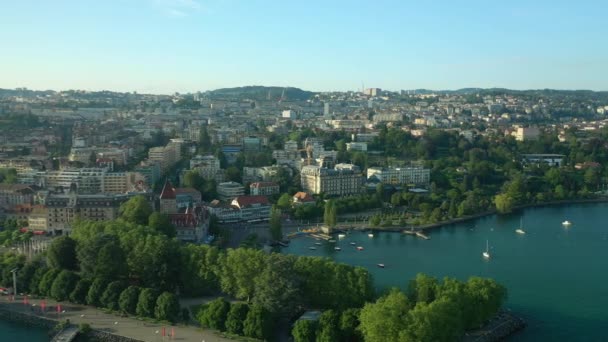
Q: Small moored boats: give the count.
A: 12